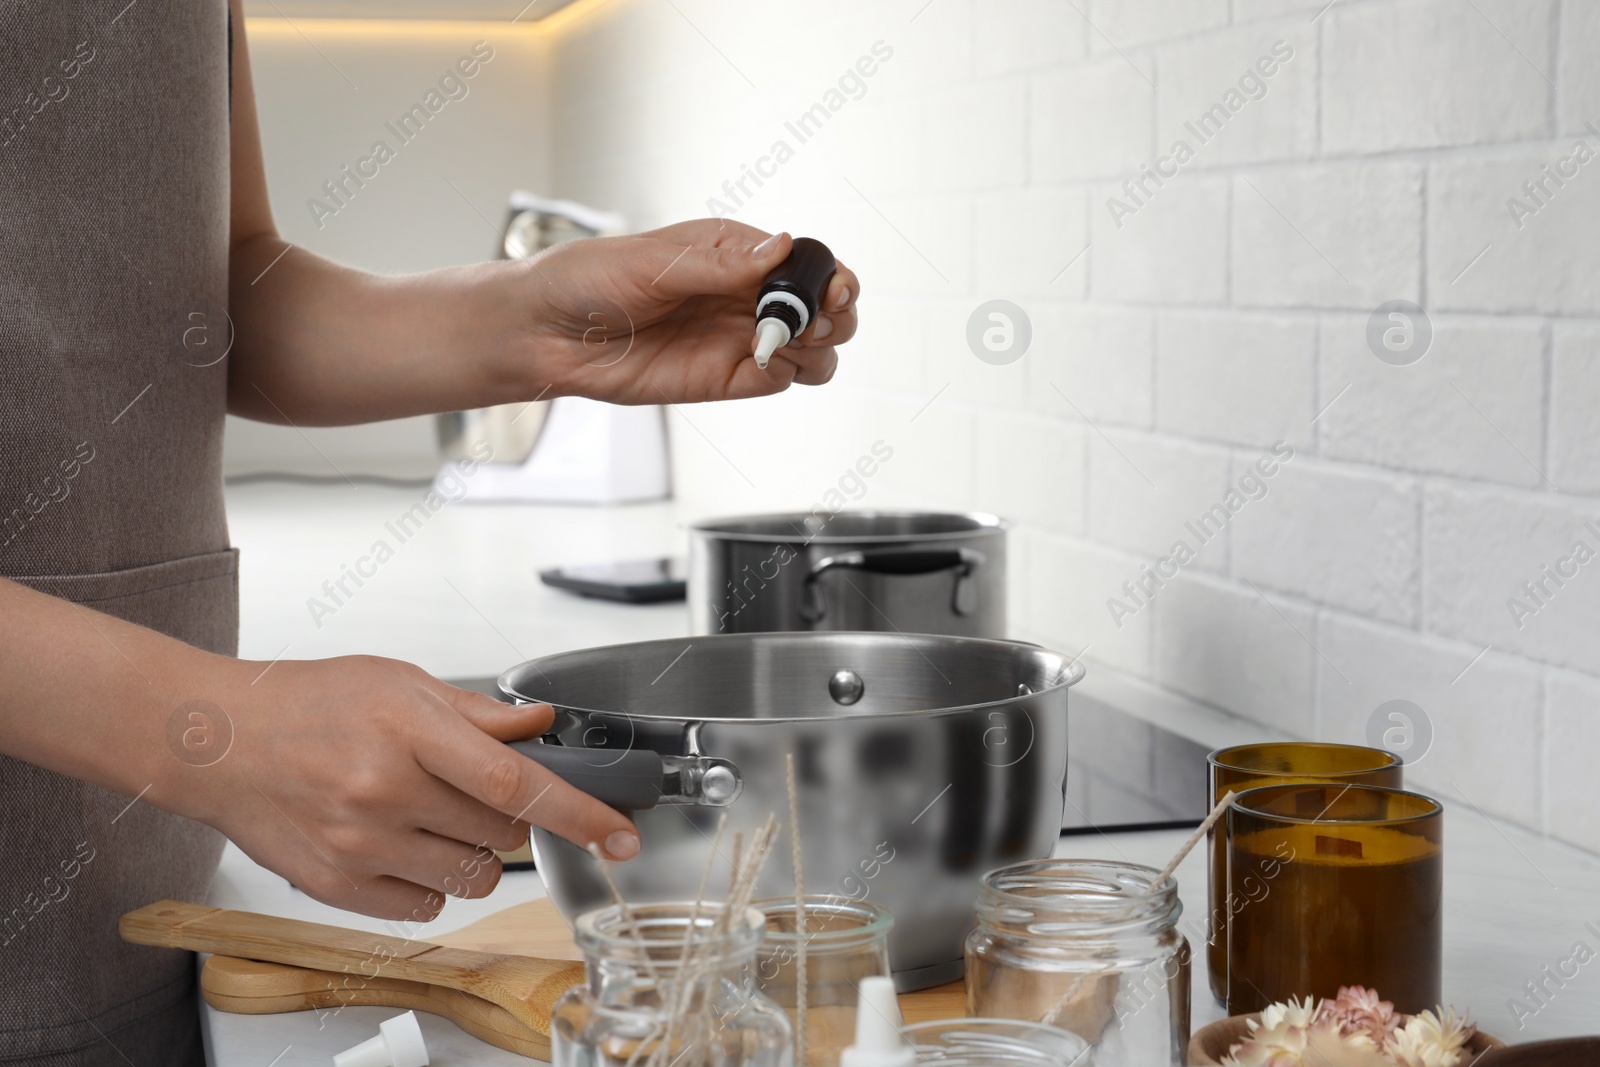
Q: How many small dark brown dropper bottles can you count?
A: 1